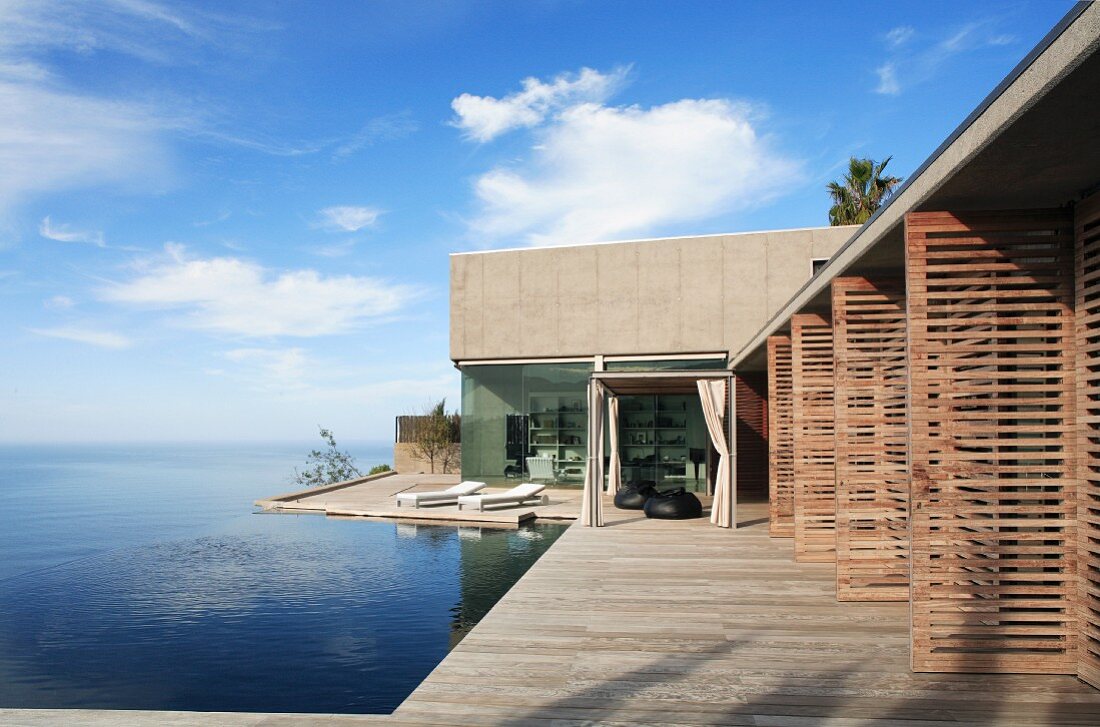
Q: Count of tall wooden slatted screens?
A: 5